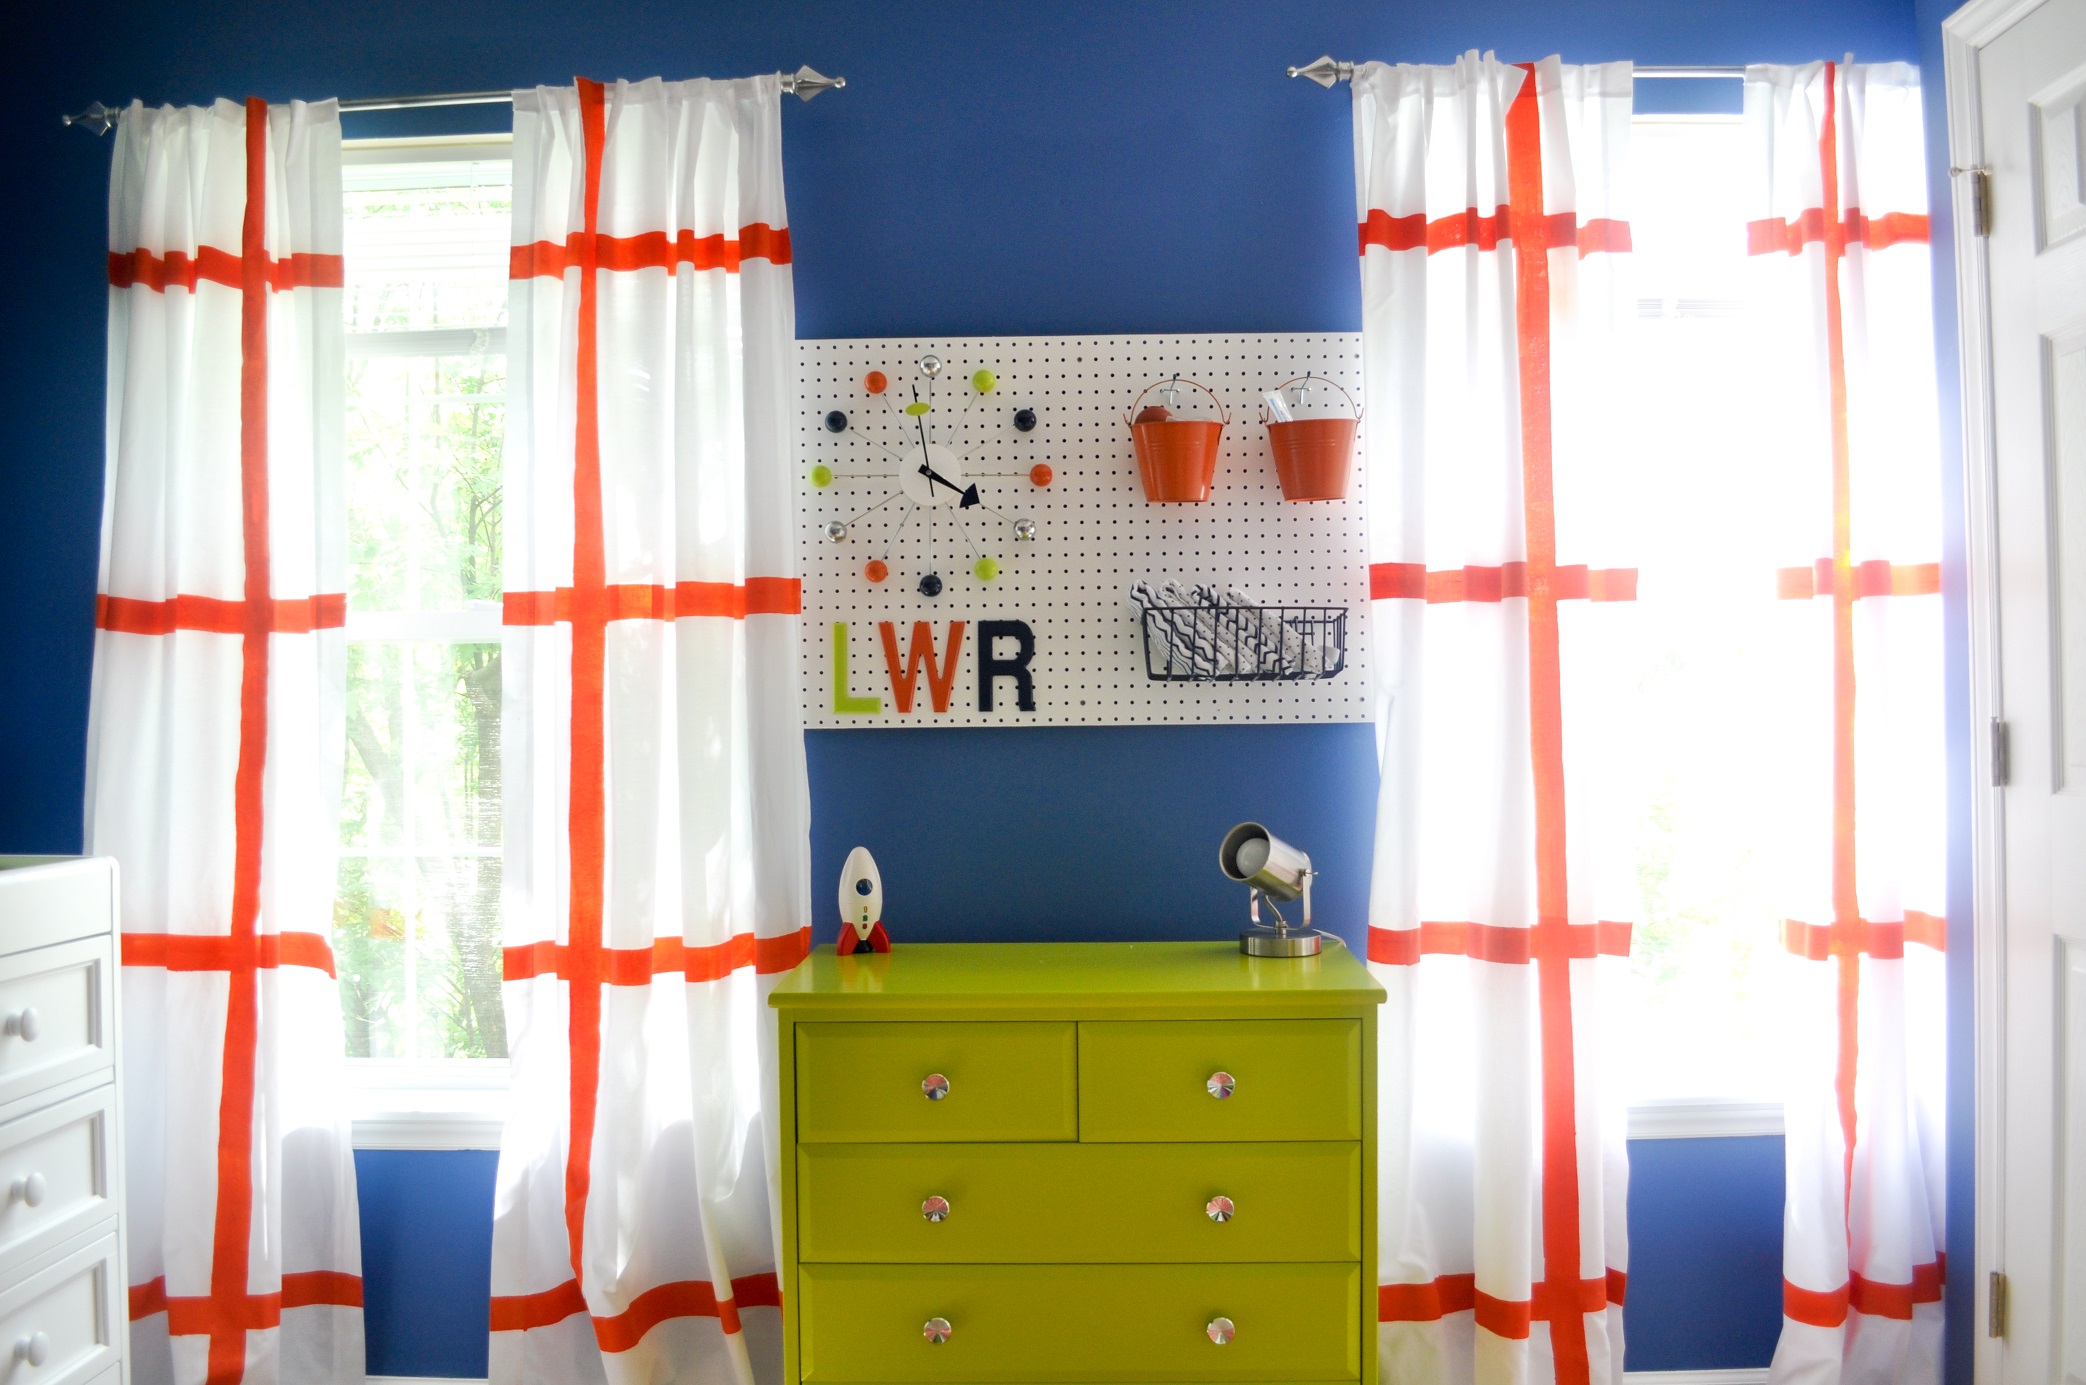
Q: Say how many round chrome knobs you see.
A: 6